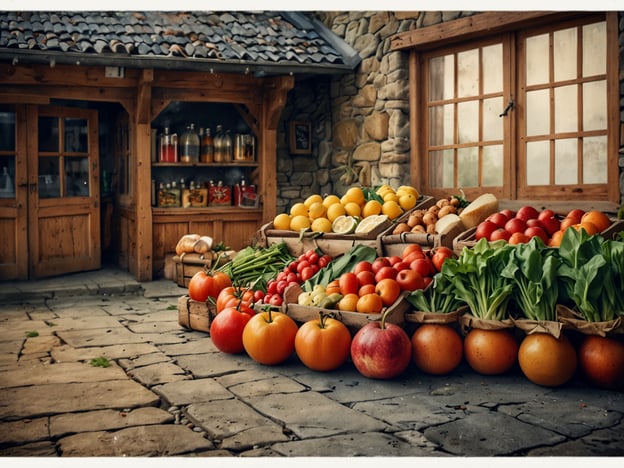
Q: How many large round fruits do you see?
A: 8